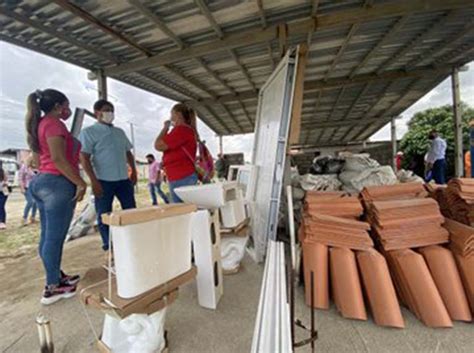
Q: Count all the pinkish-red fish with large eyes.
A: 0